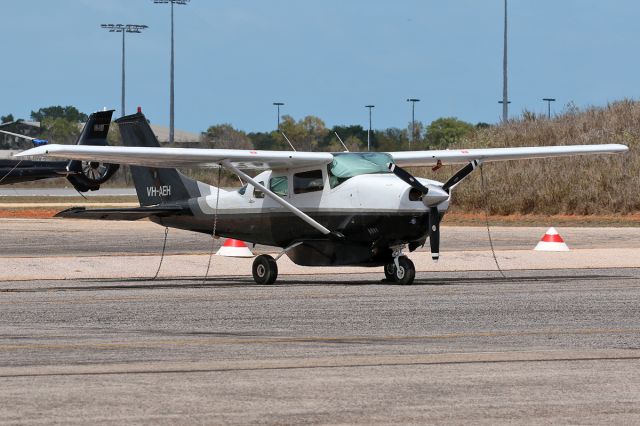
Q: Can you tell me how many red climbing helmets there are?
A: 0